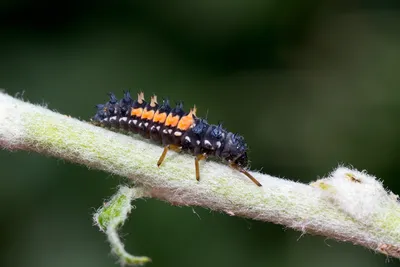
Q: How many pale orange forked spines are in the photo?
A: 3